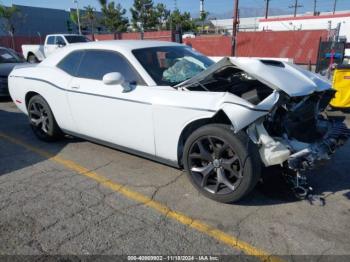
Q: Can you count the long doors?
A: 1